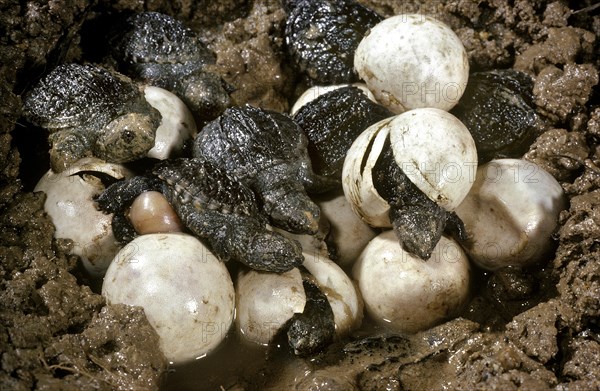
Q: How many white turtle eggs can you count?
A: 10